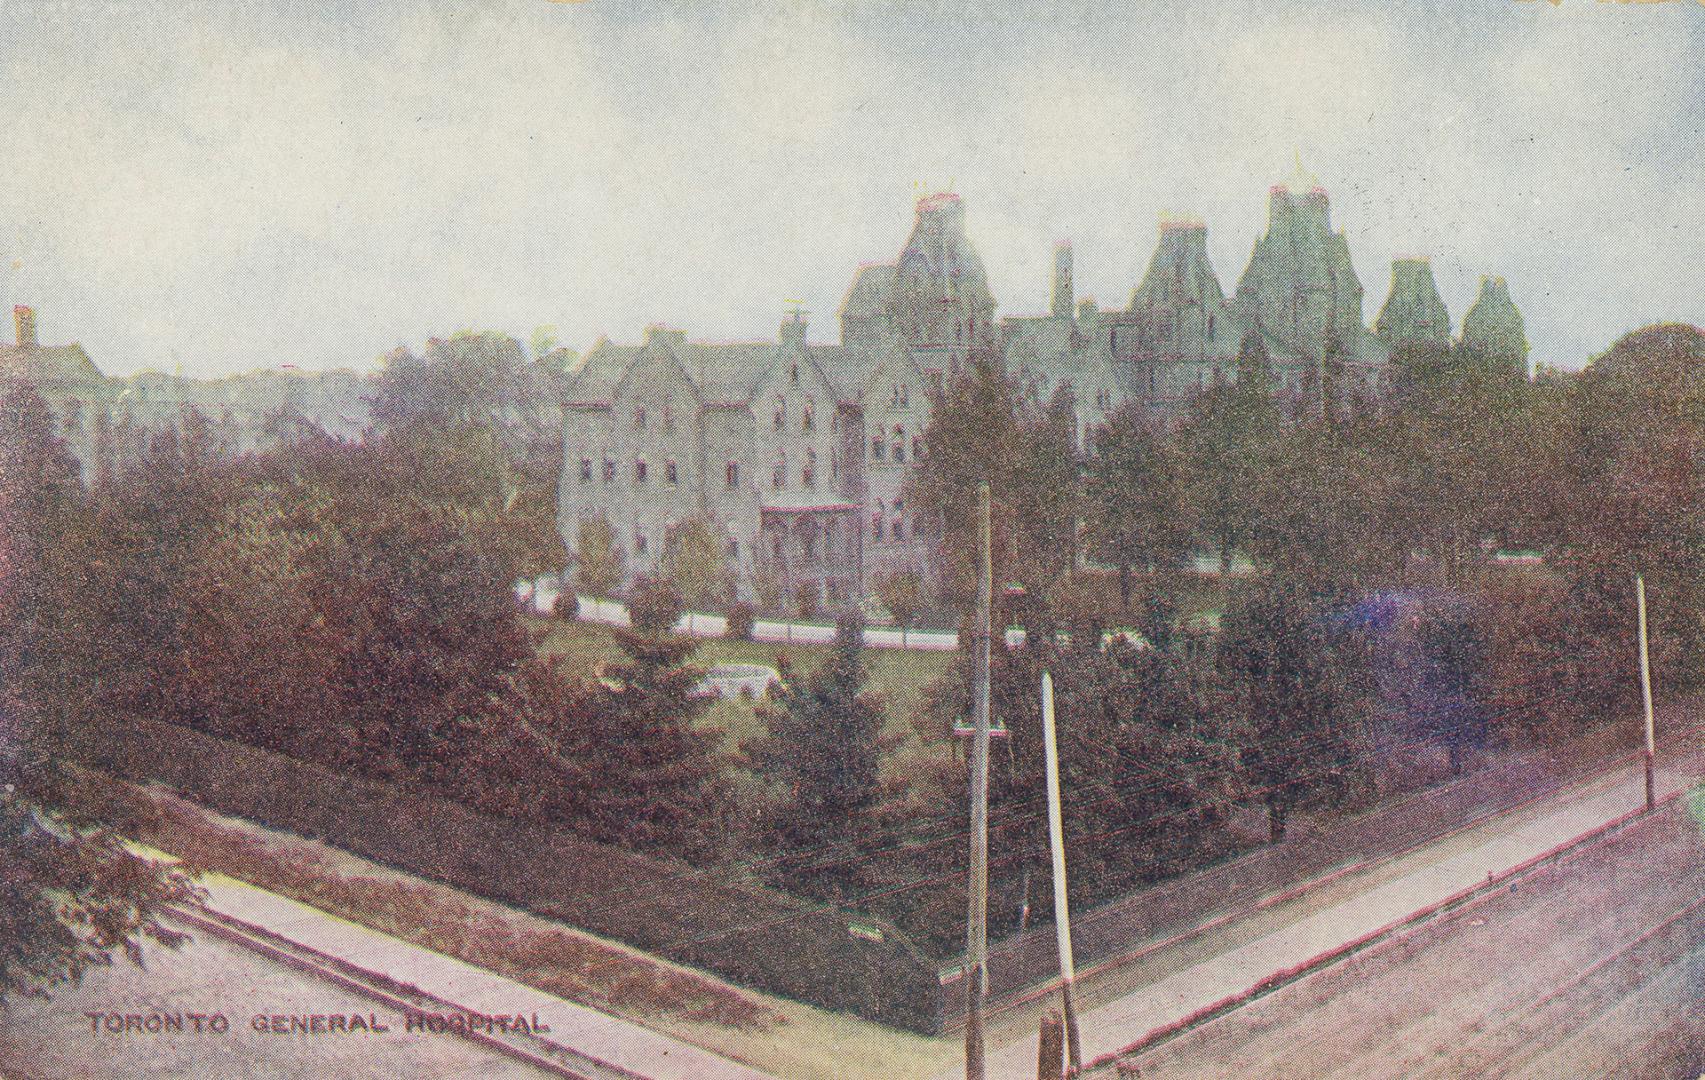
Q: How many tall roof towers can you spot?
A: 5